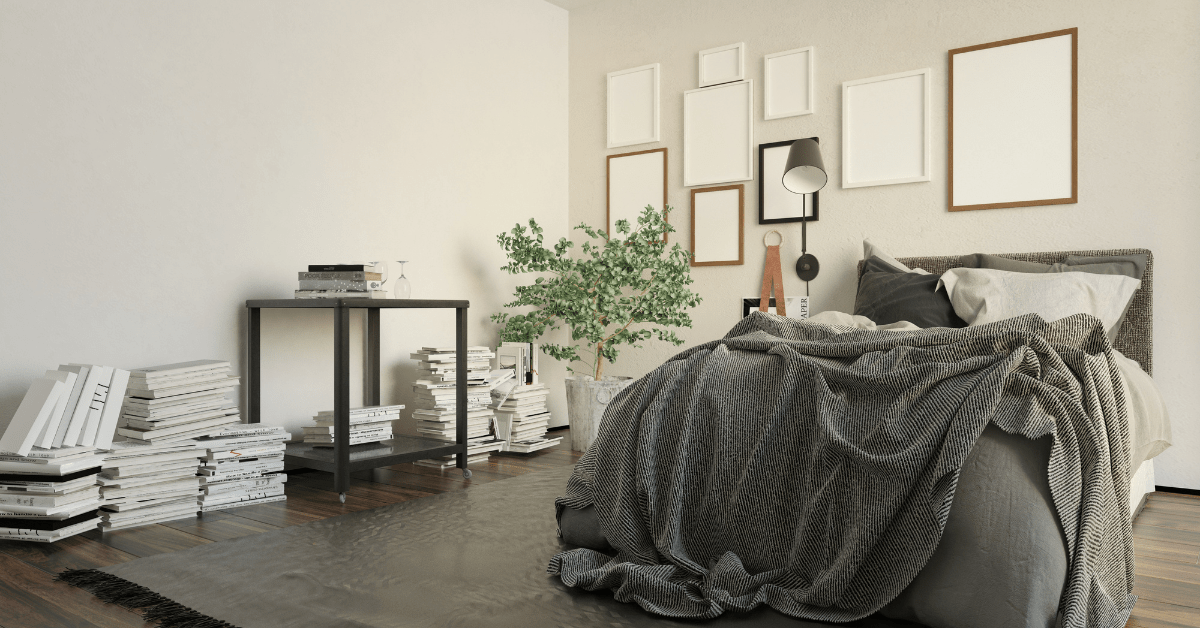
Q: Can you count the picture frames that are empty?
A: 9